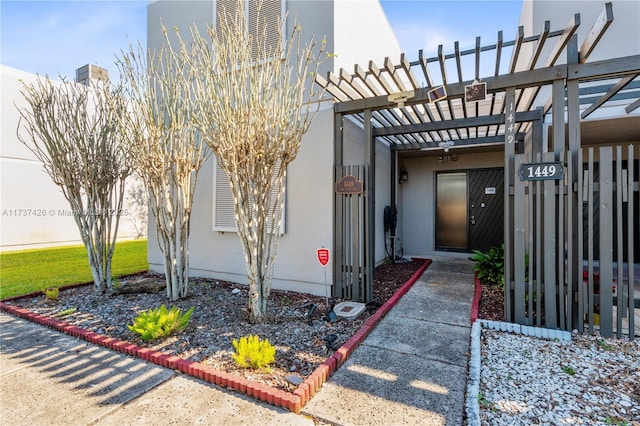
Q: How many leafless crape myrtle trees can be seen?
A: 3